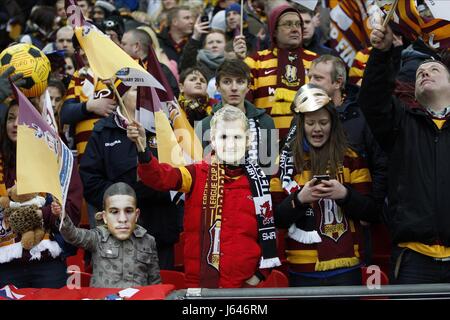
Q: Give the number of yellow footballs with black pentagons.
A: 1